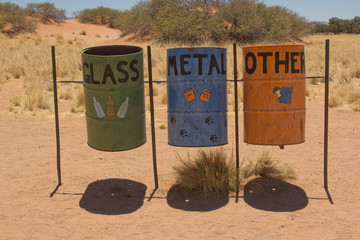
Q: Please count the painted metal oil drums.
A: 3